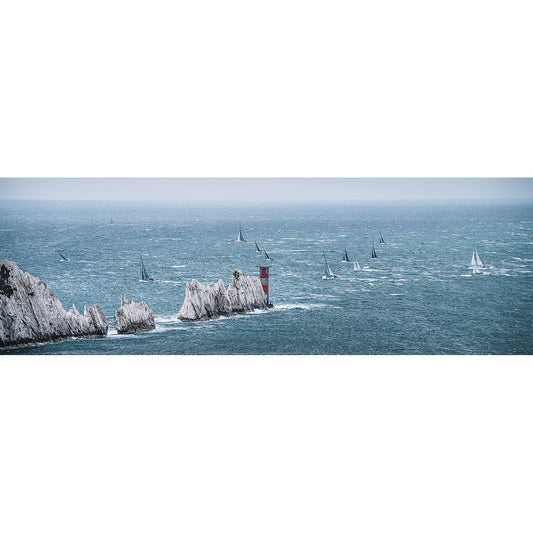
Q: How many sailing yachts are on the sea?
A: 13